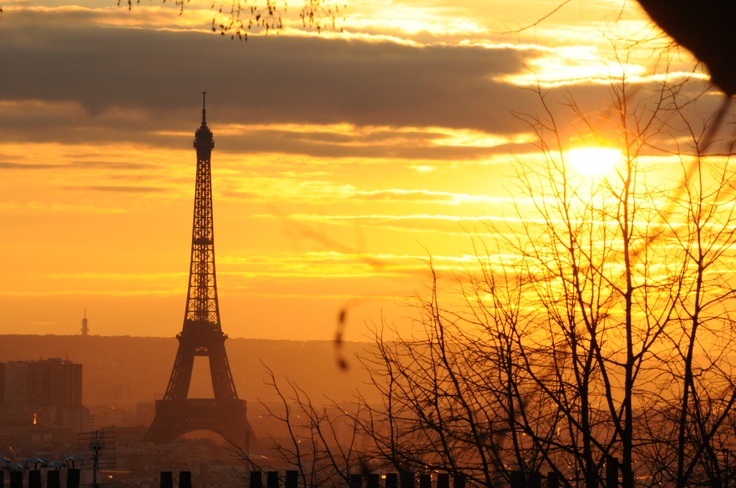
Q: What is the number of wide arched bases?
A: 1